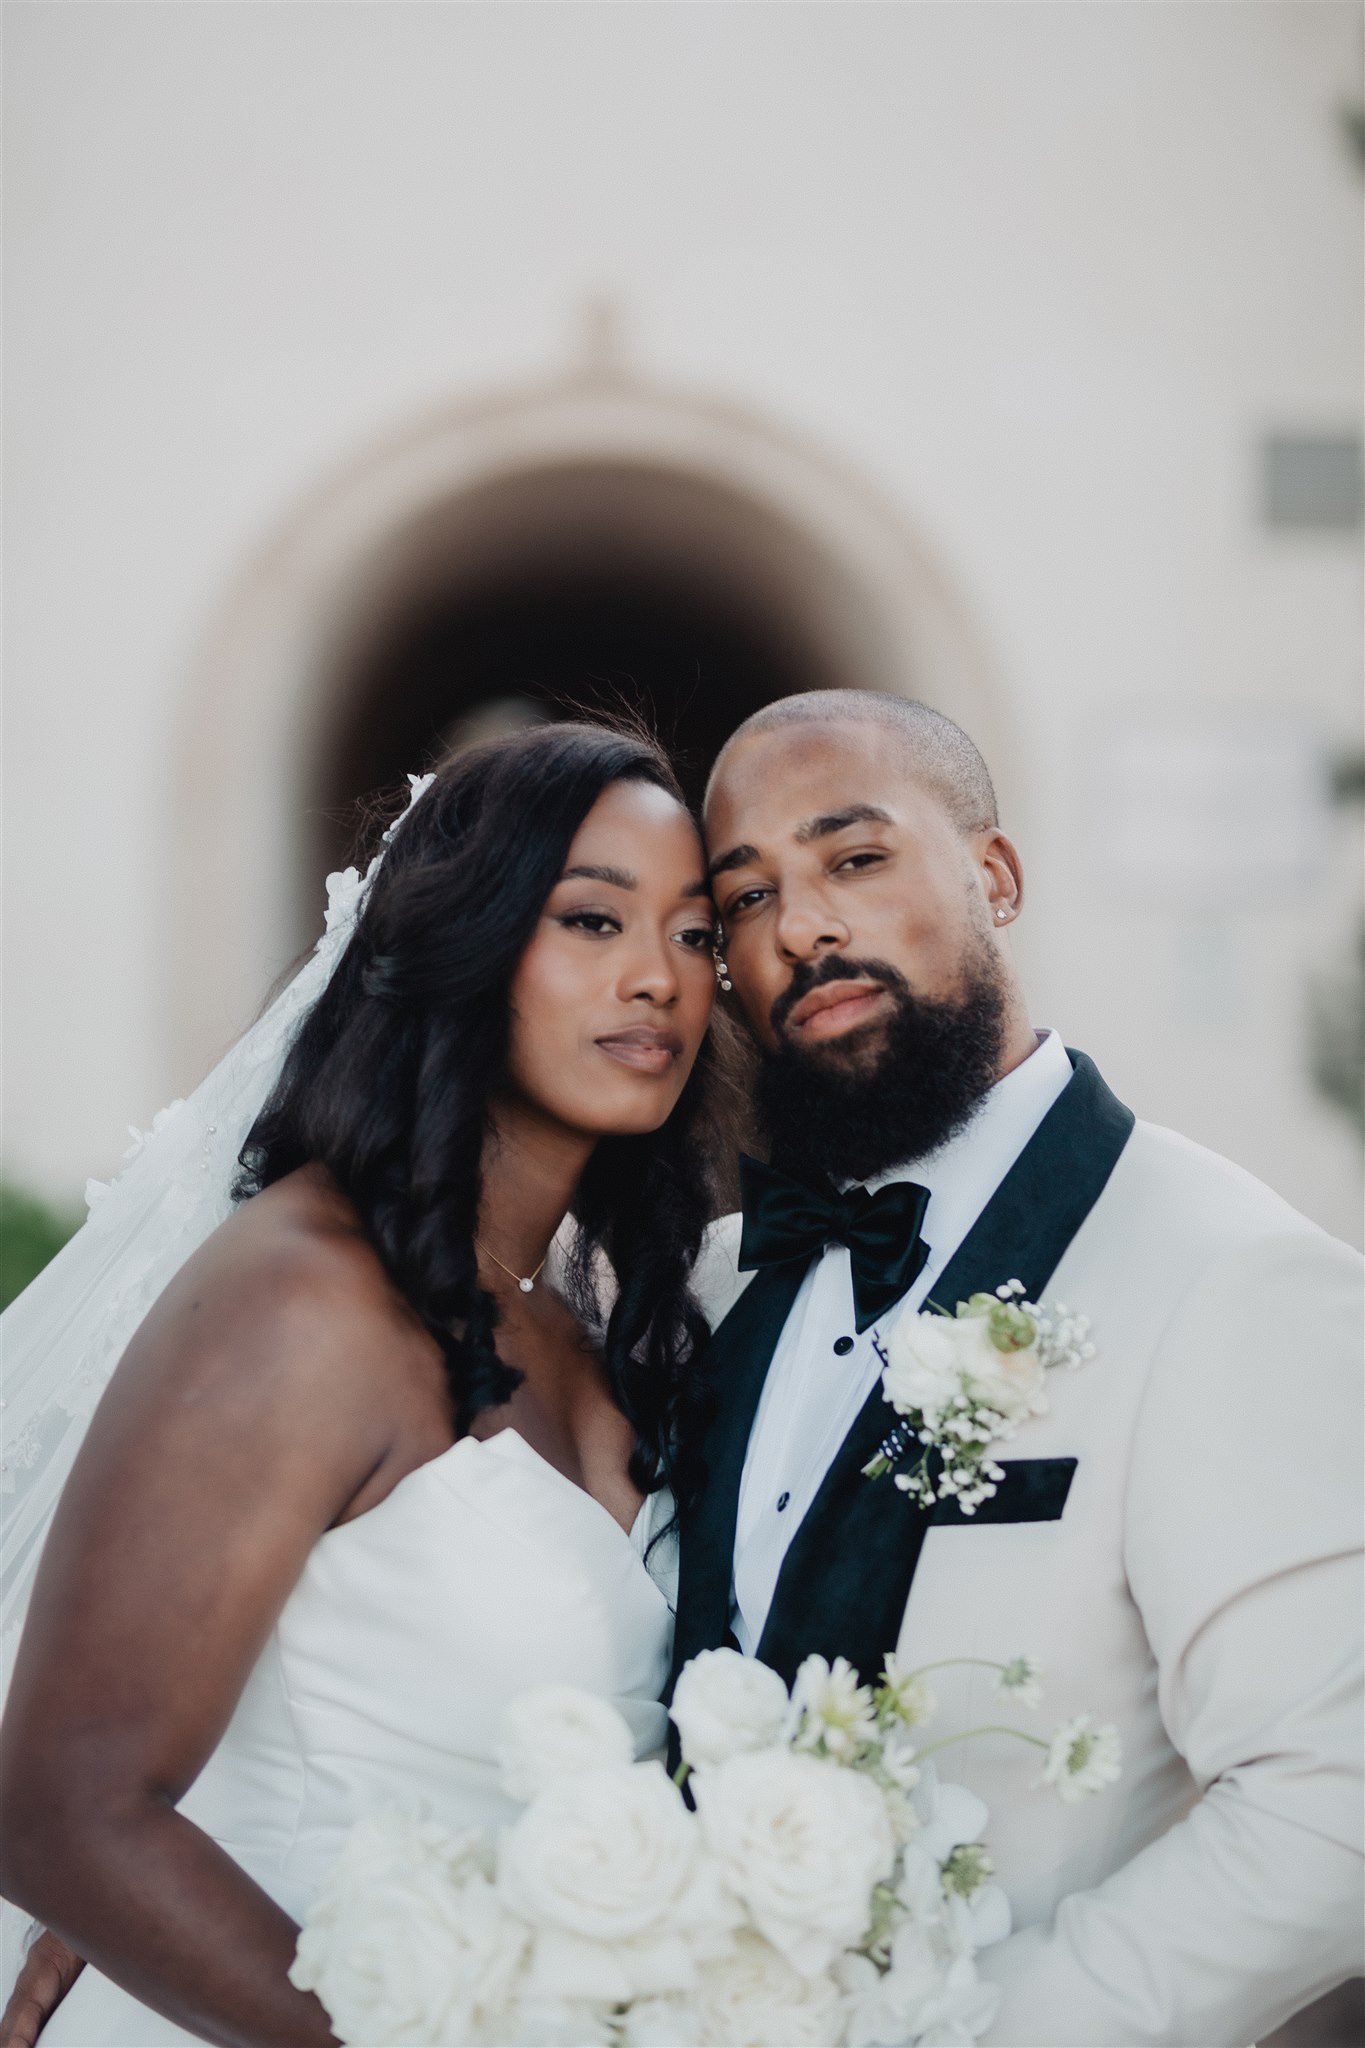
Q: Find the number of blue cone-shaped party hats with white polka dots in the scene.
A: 0